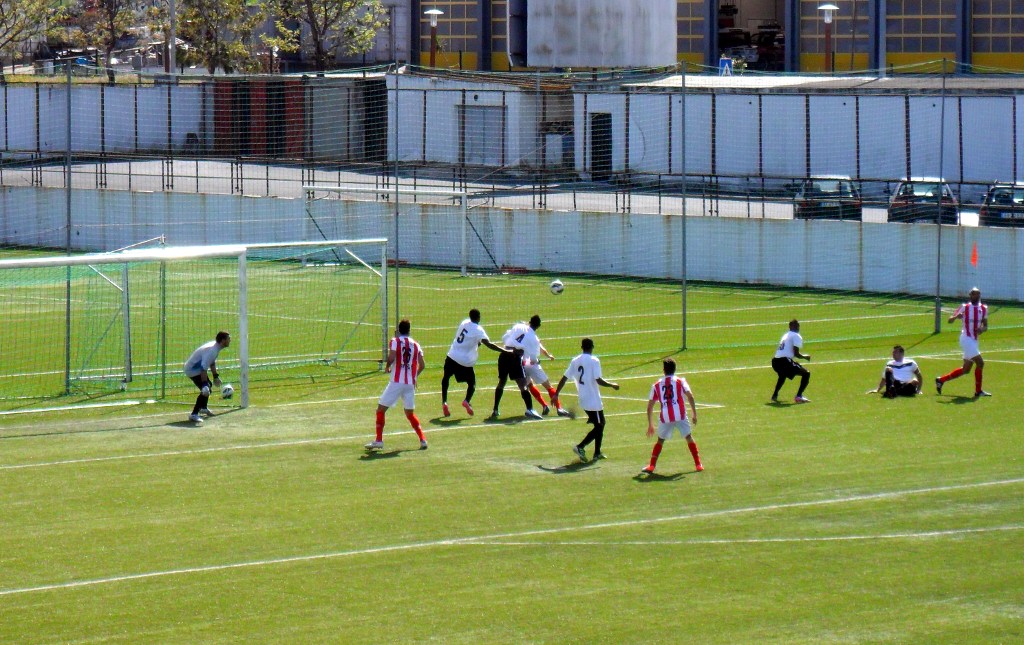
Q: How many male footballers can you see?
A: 10